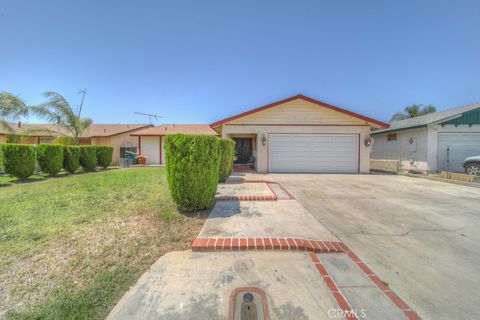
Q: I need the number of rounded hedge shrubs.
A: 7